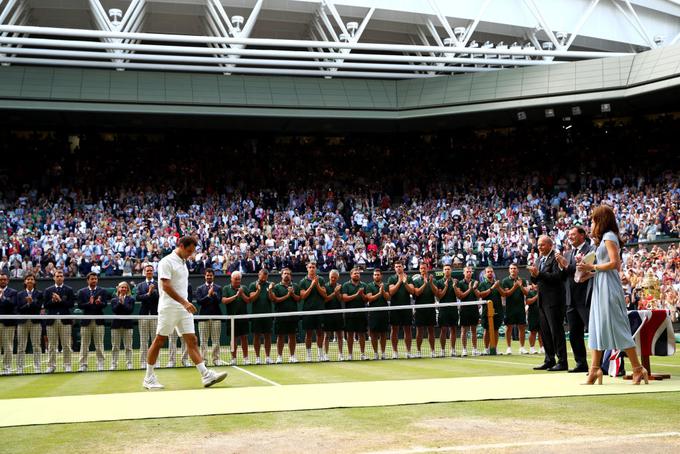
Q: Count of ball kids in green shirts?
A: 14